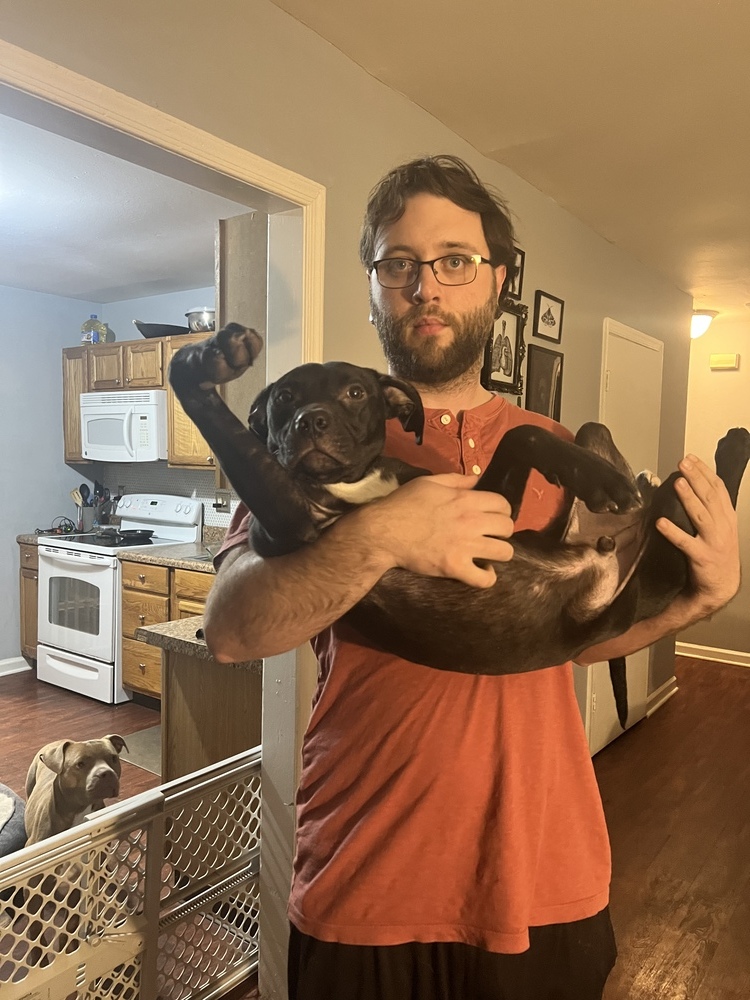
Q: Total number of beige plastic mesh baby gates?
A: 1